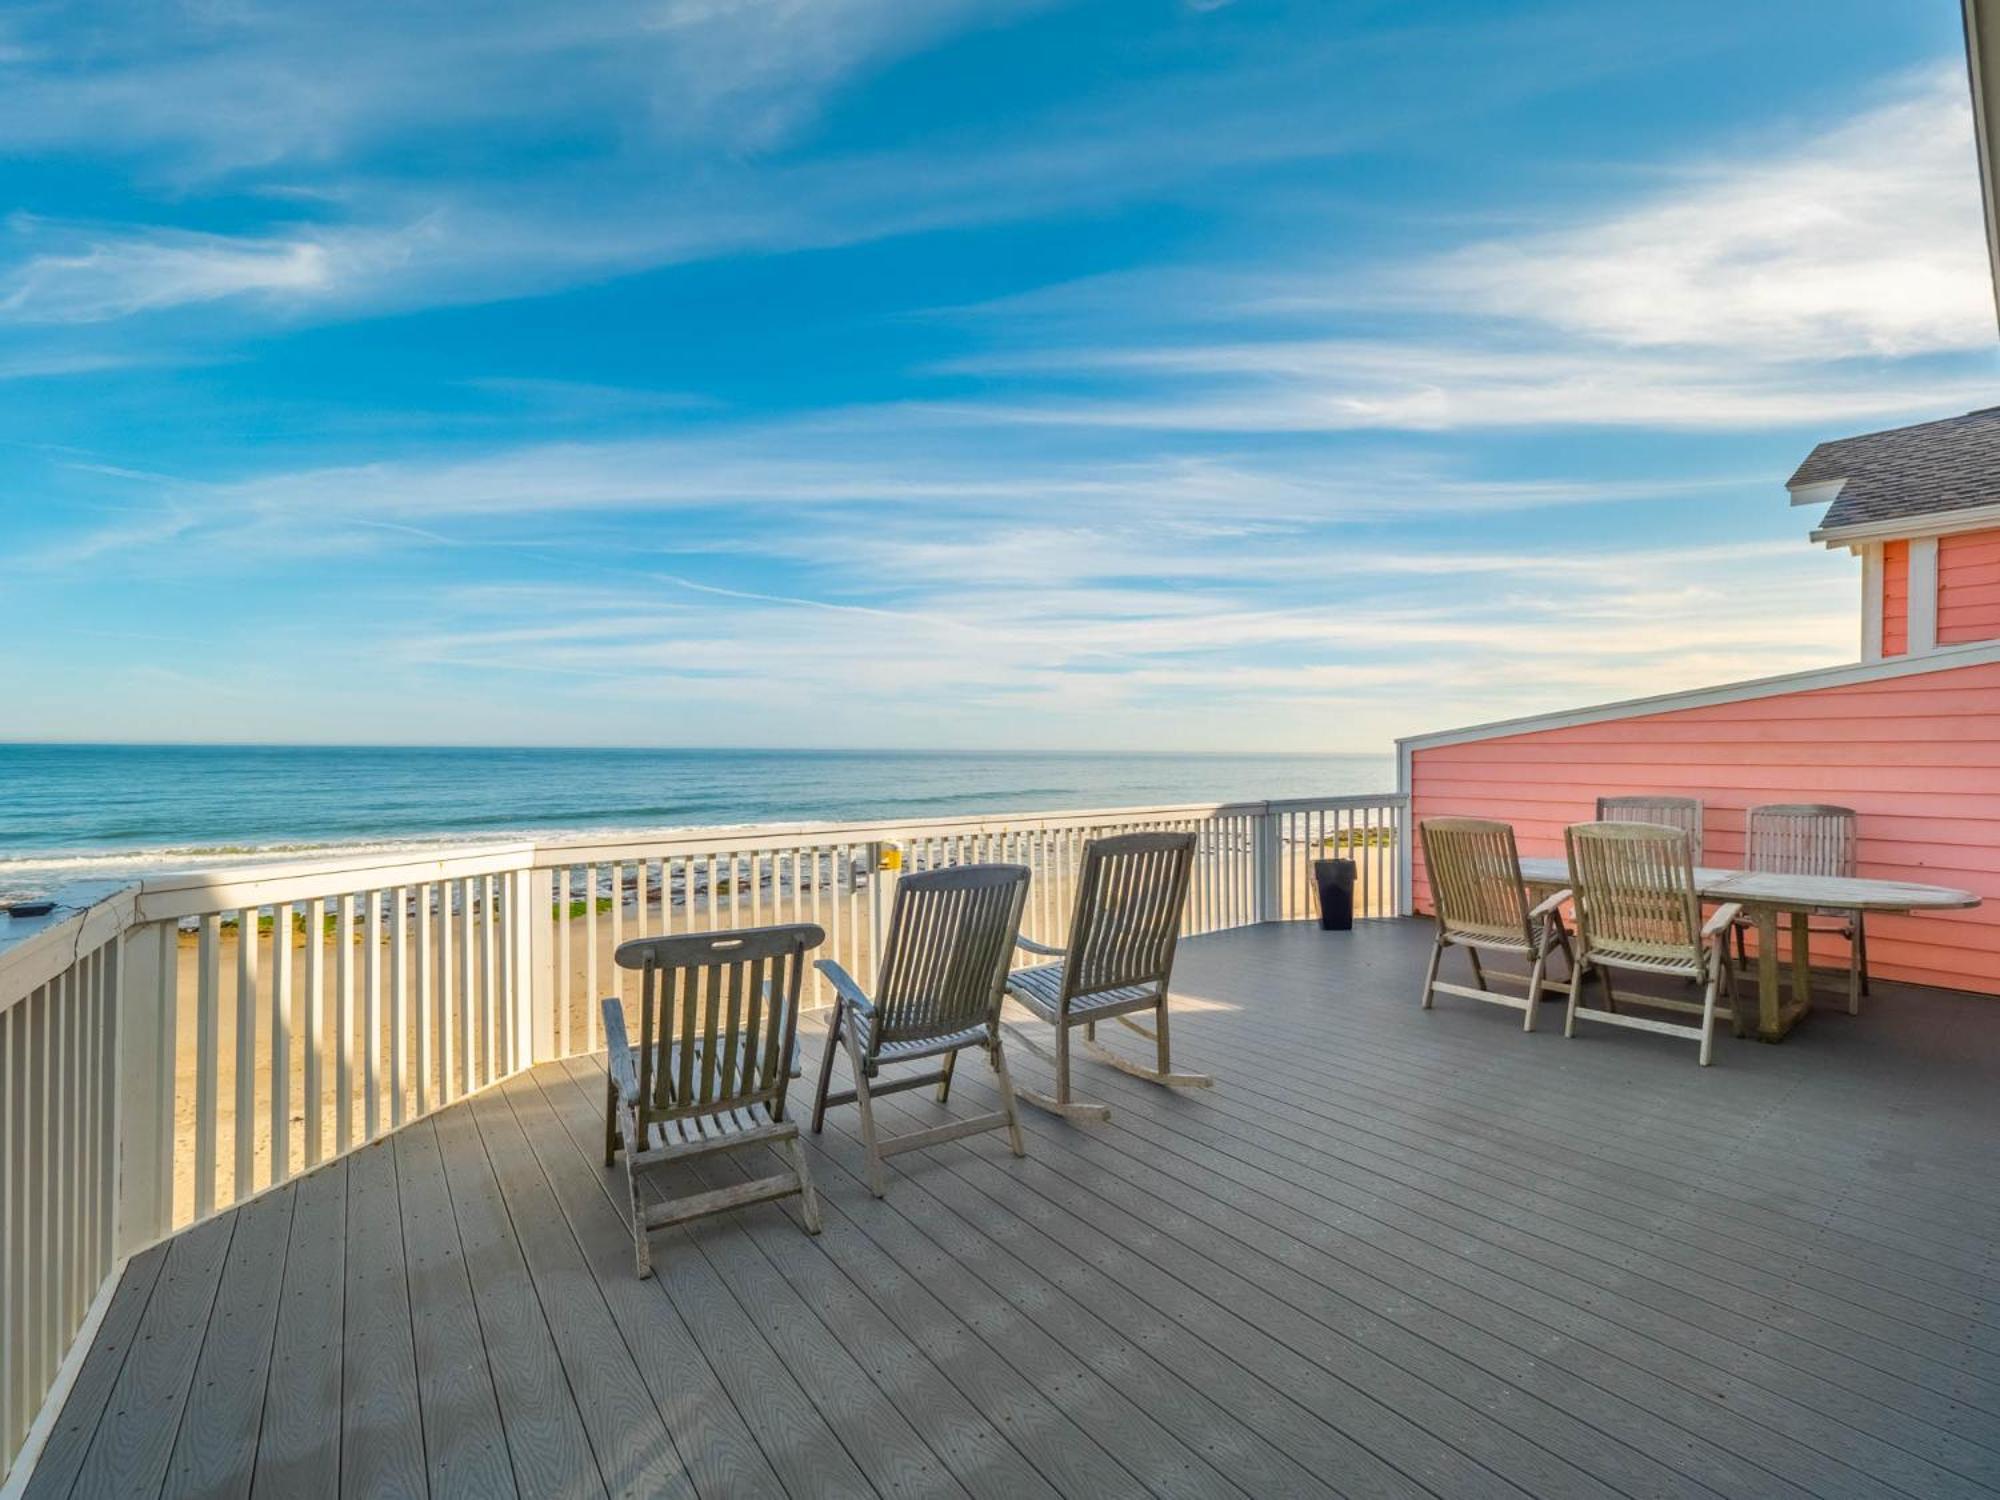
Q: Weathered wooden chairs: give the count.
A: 7